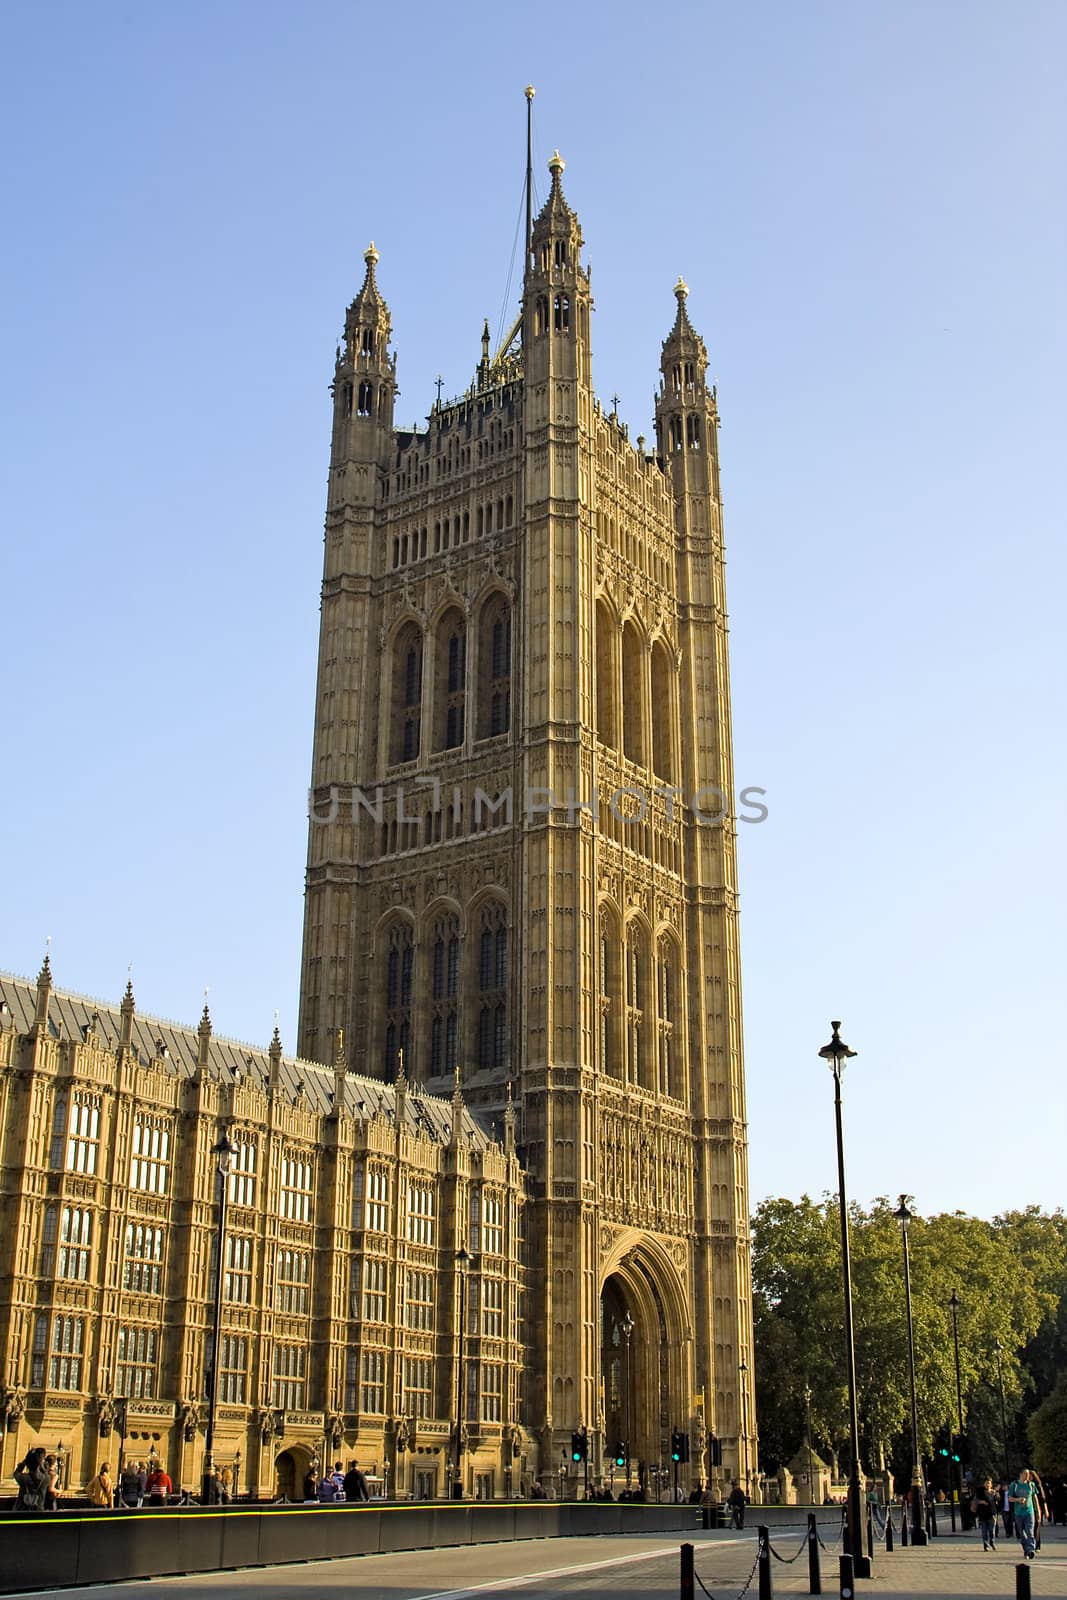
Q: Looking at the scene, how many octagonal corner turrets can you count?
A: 3